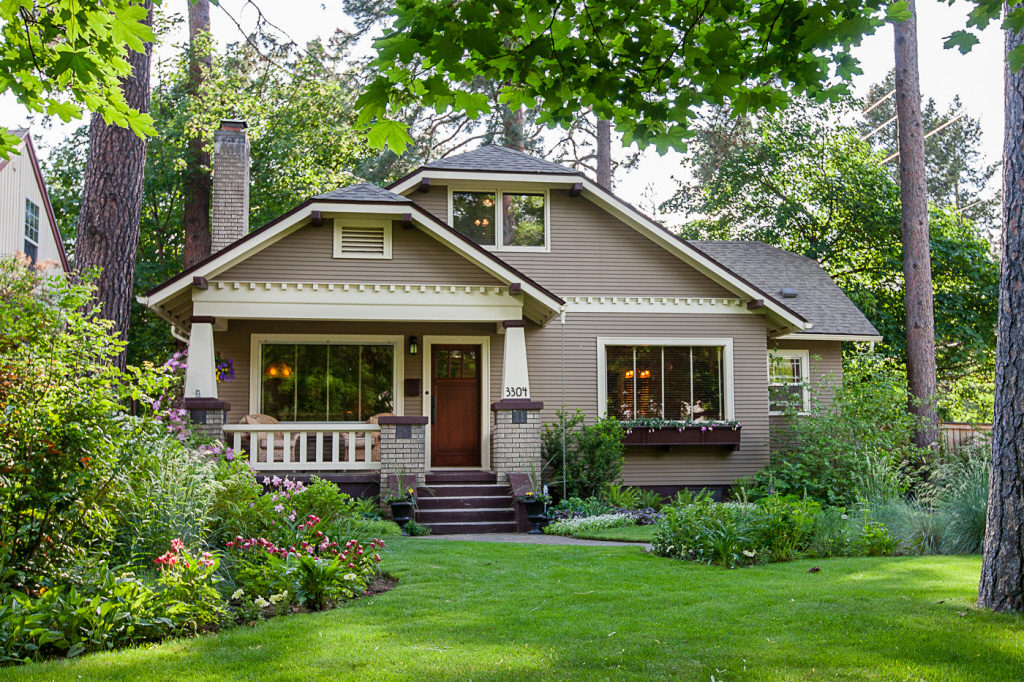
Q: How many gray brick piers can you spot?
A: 3